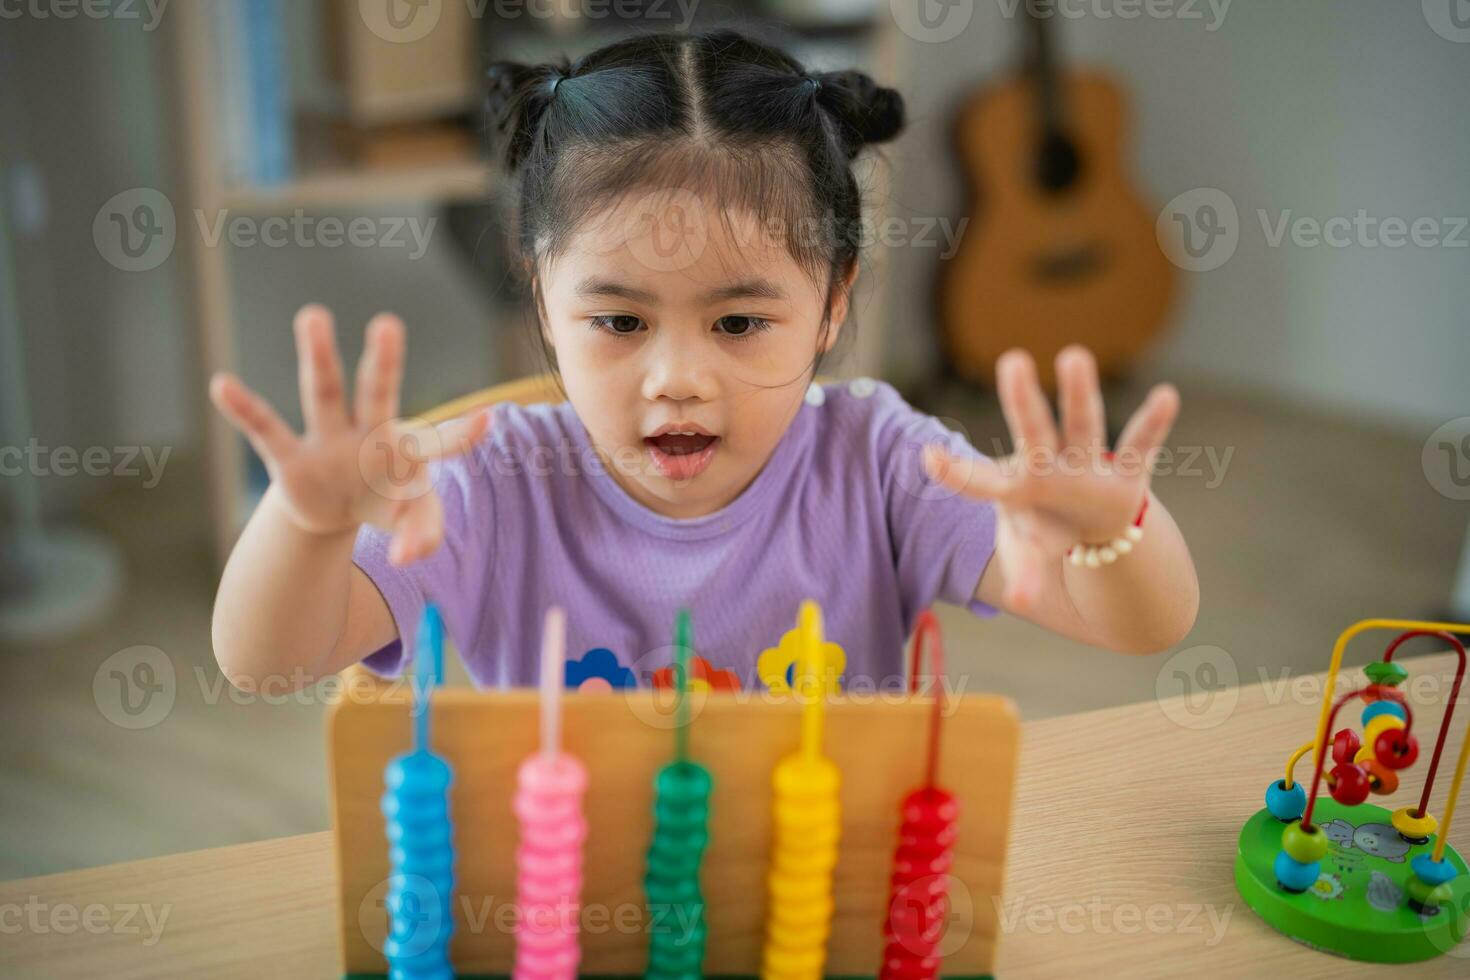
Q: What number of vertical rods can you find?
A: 5